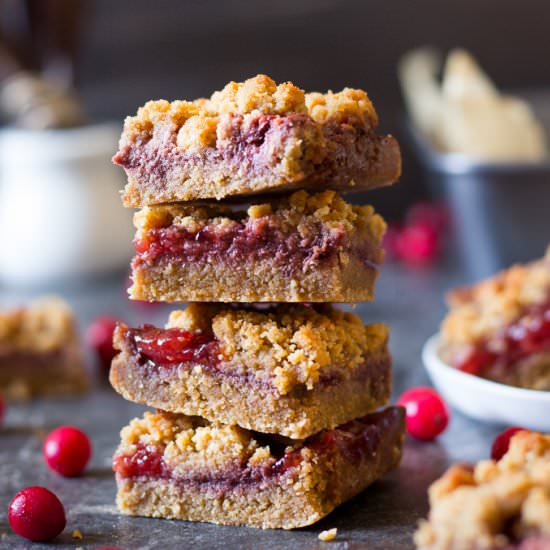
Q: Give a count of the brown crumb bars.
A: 7